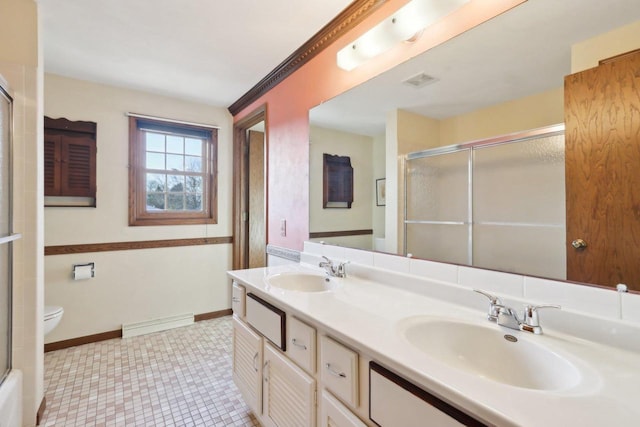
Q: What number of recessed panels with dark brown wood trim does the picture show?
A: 2